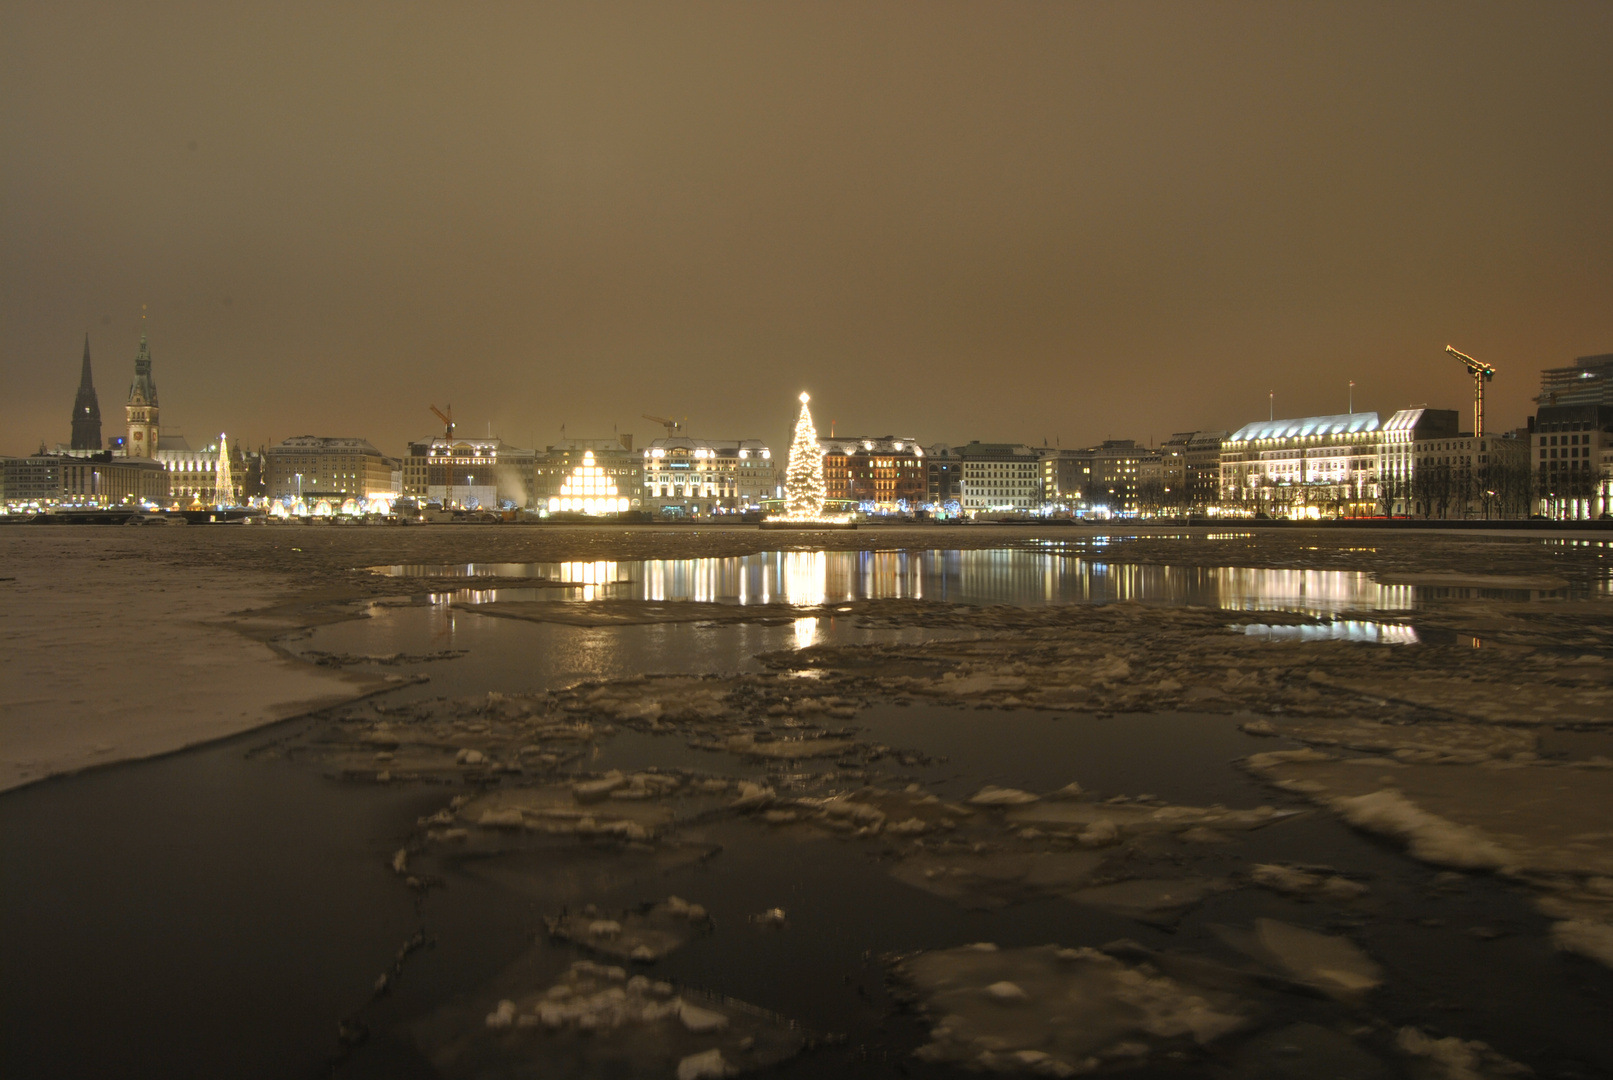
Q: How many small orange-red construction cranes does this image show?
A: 2